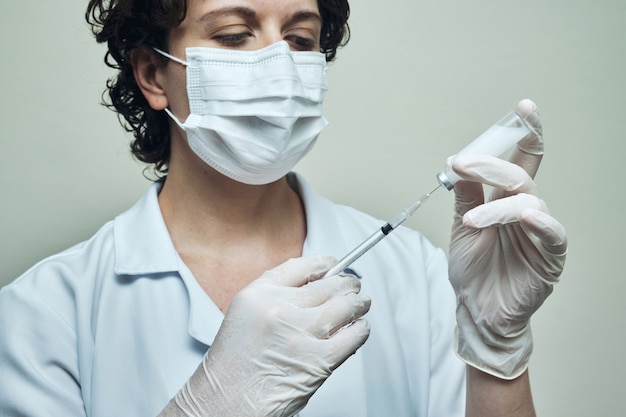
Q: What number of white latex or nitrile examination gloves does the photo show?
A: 2